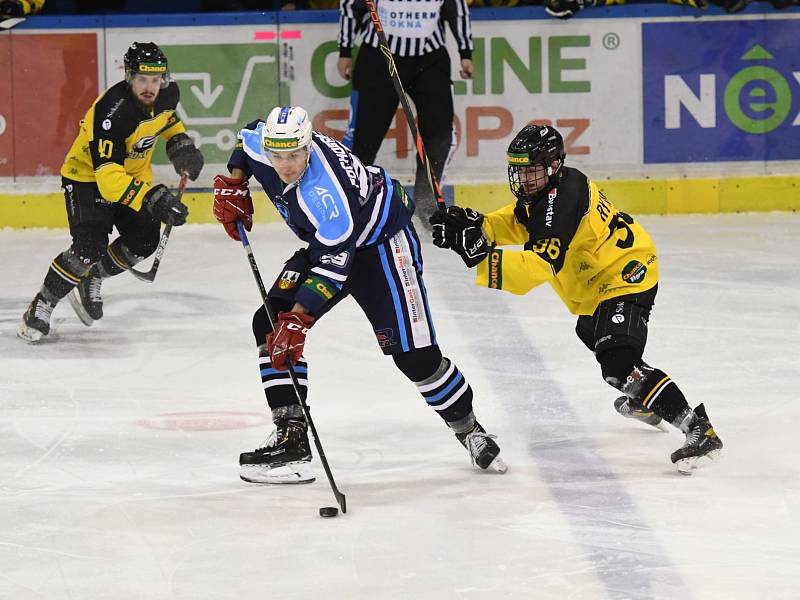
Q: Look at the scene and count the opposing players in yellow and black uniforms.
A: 2